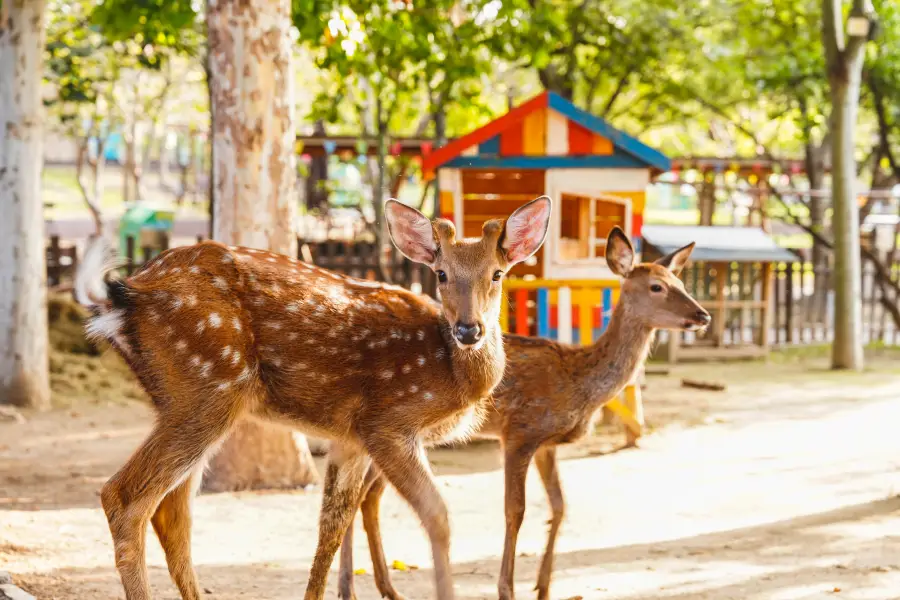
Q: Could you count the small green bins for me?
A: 1